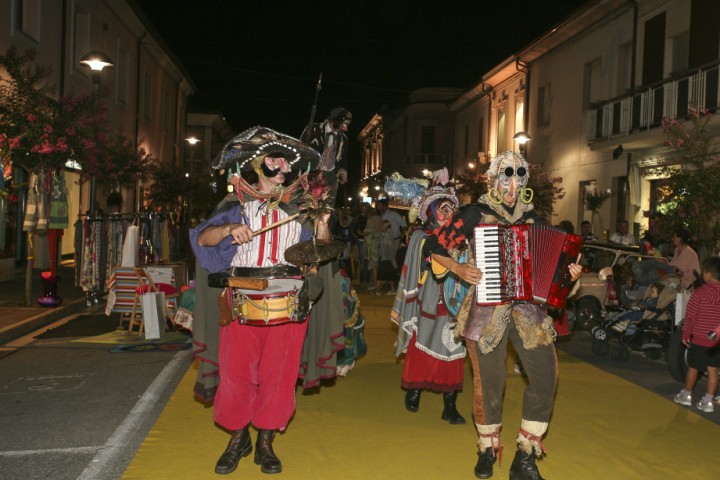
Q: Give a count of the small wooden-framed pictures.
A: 0